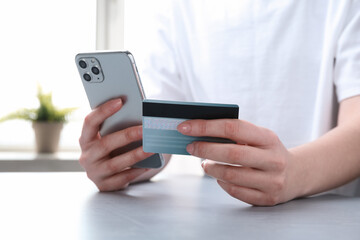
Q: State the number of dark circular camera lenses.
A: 3